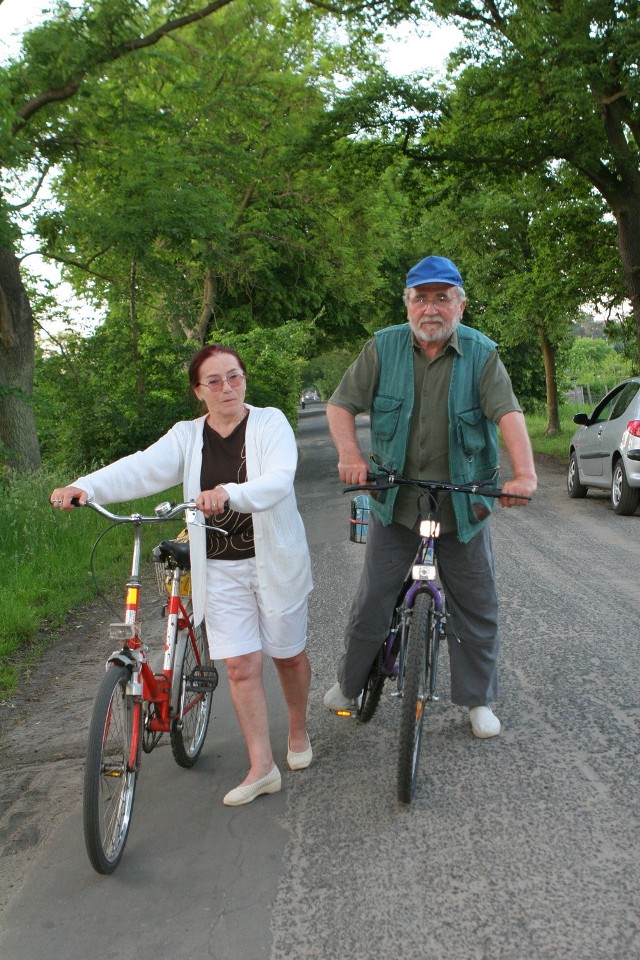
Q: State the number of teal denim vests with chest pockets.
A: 1